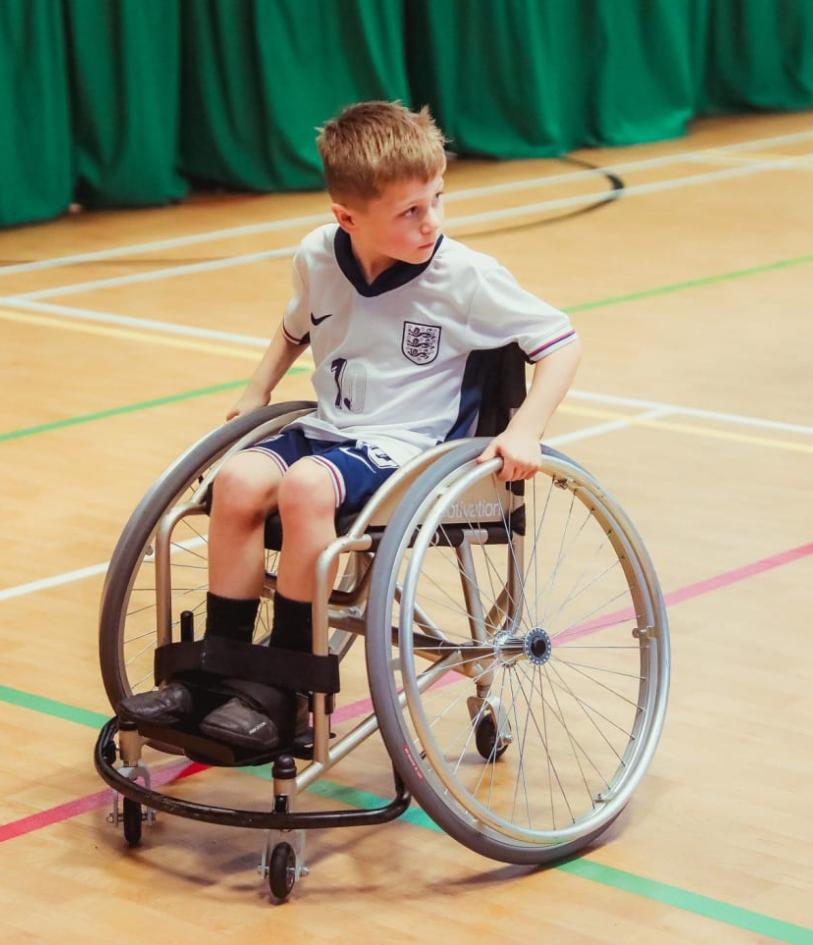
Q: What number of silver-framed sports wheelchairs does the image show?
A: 1